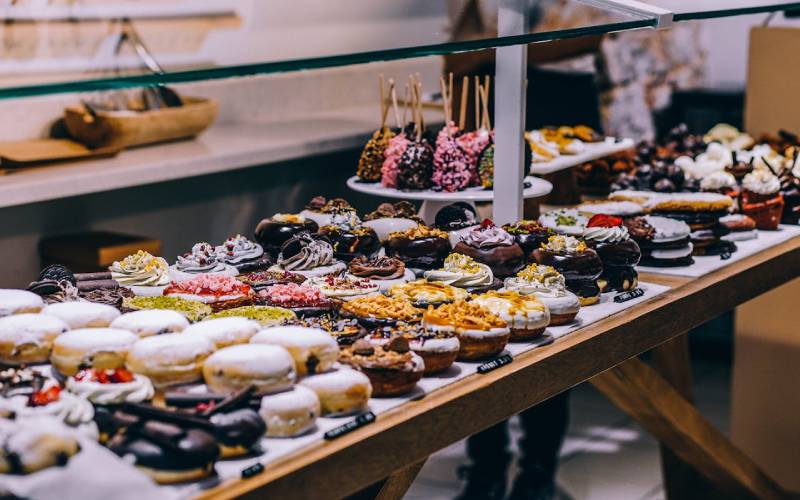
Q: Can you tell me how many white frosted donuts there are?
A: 11